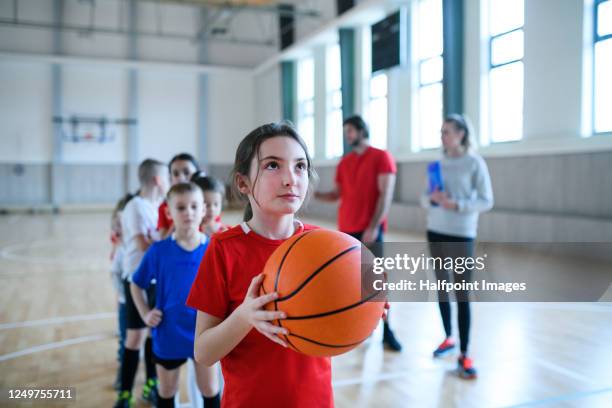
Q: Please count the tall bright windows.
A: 6